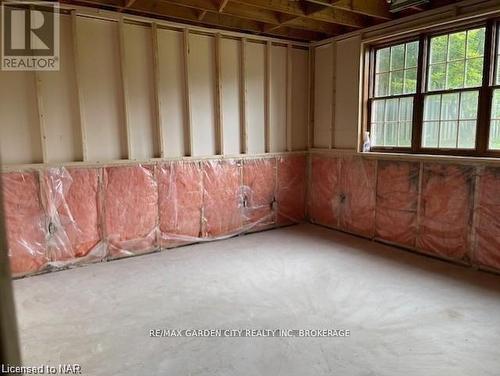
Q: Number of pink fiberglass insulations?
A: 12